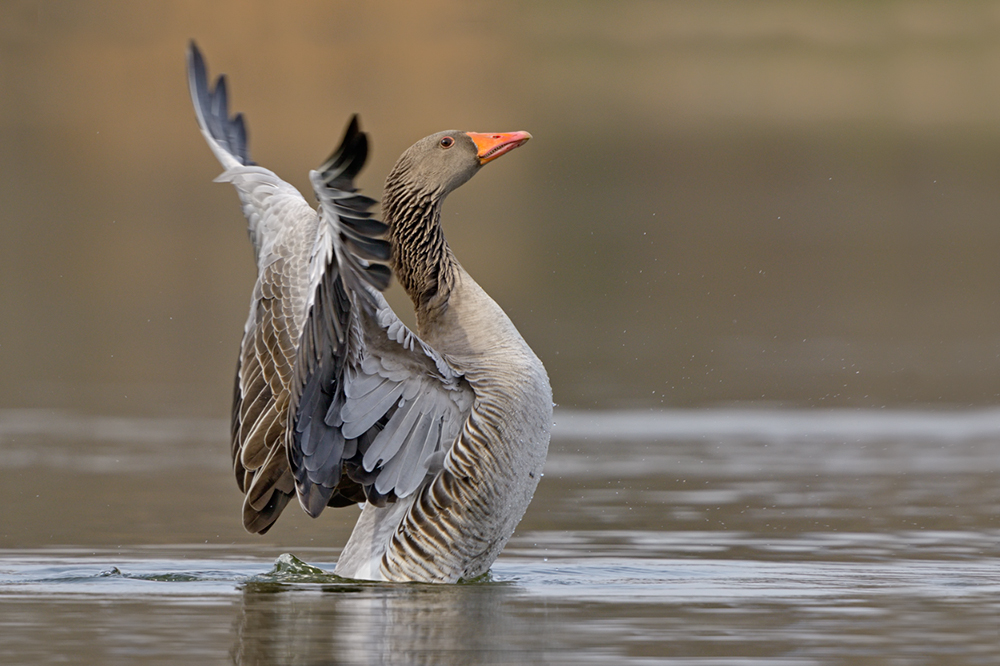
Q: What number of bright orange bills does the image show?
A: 1